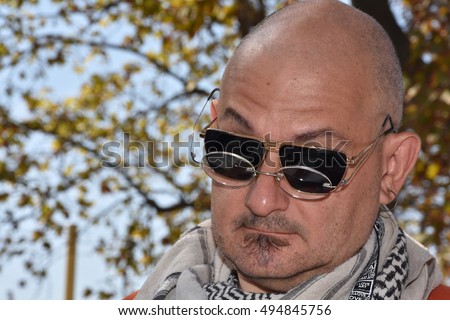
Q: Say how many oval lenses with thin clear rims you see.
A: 2